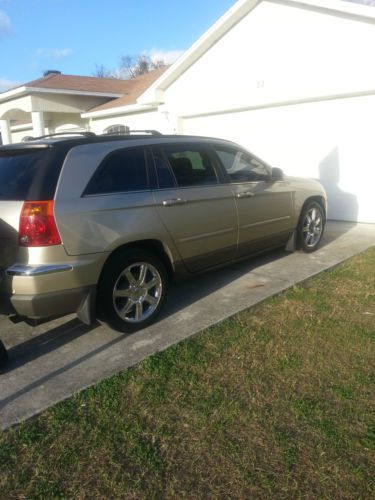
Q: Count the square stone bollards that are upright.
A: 0